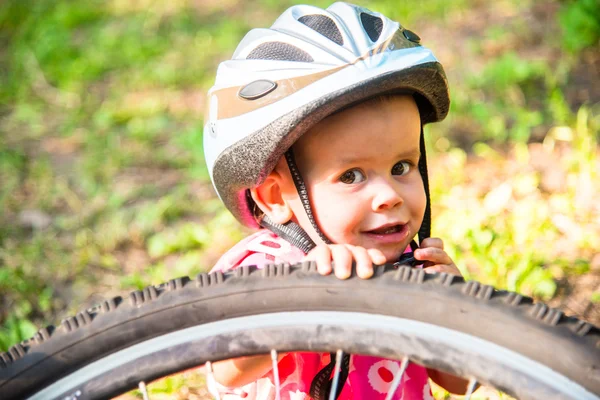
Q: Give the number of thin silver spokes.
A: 6